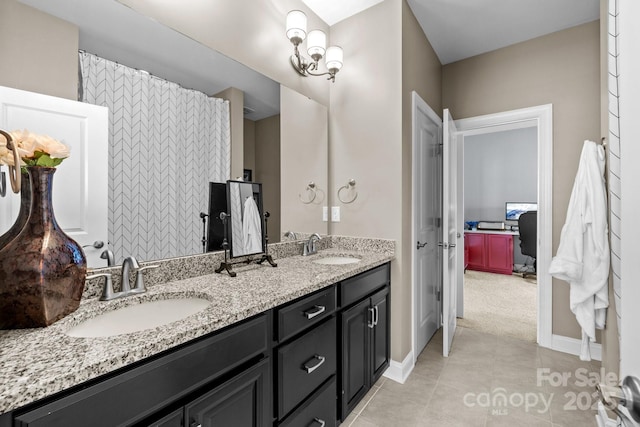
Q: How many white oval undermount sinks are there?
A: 2